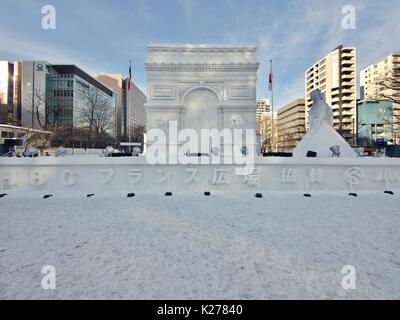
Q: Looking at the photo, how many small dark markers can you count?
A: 10